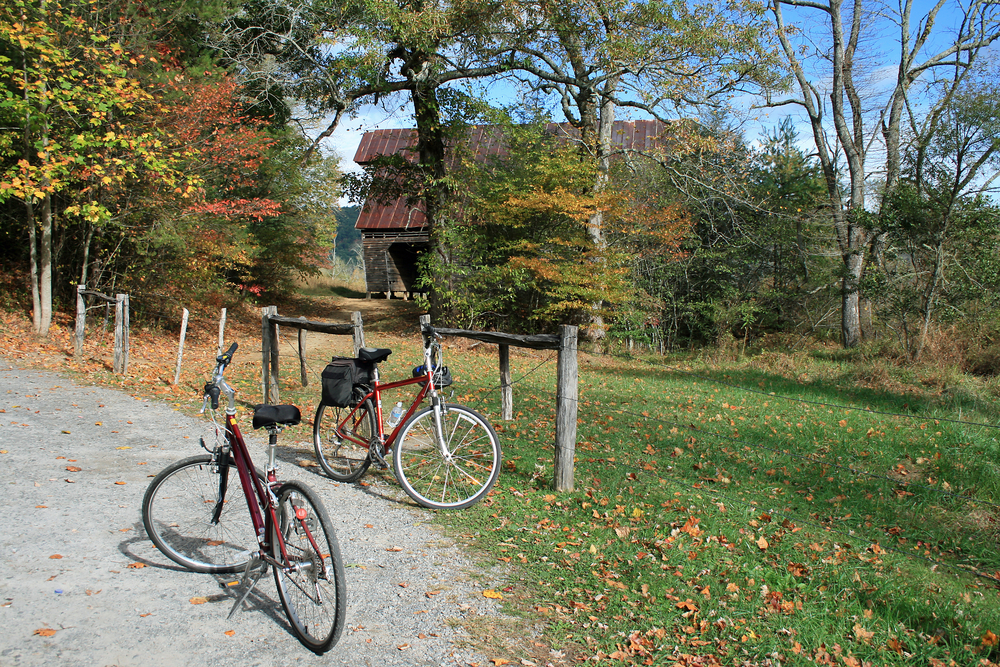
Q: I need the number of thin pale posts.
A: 2